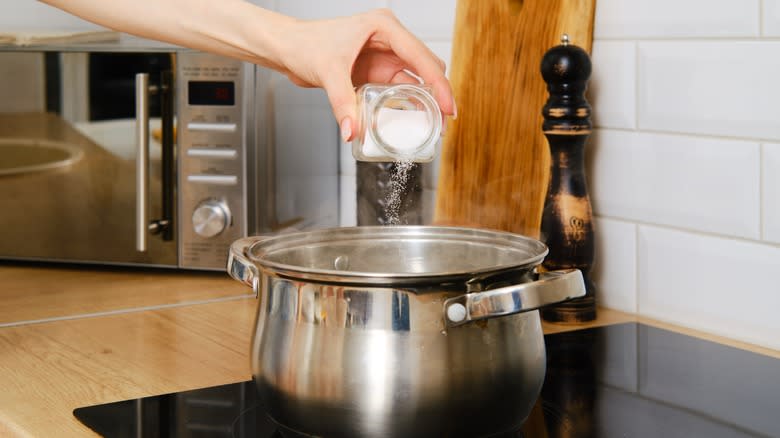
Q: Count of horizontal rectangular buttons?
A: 3